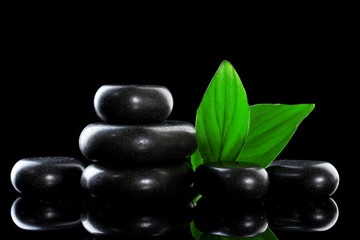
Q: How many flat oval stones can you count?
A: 6